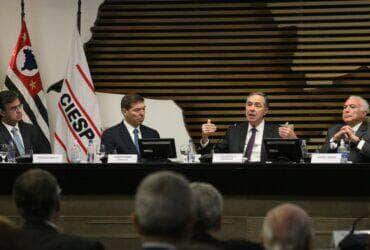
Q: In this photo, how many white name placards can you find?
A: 4